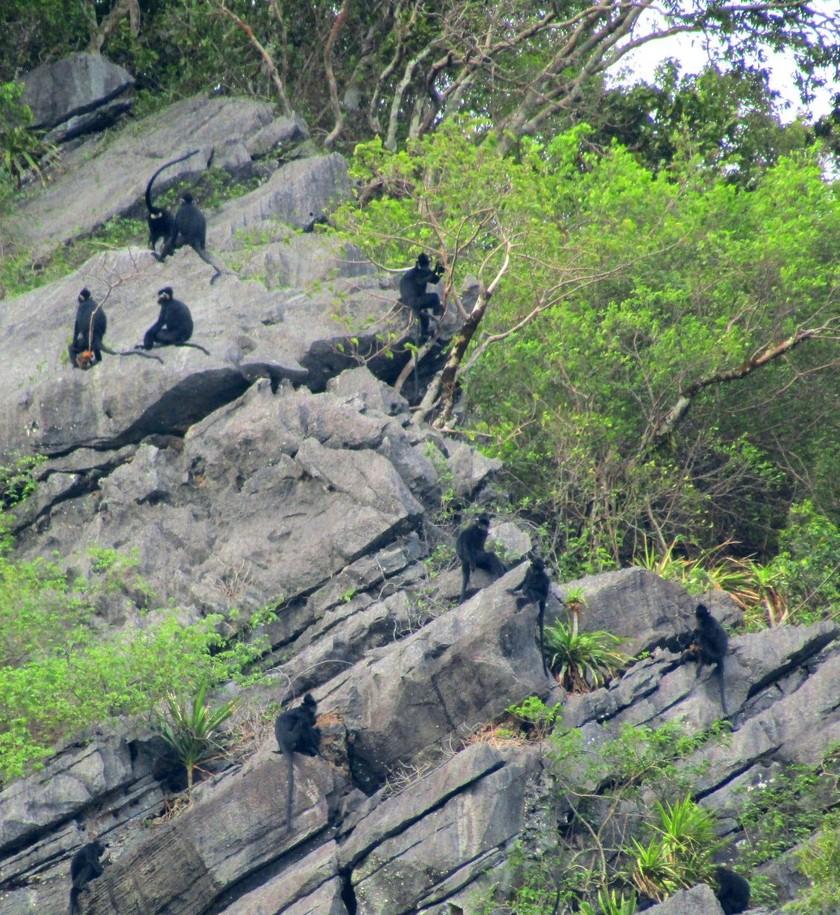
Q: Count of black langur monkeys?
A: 11